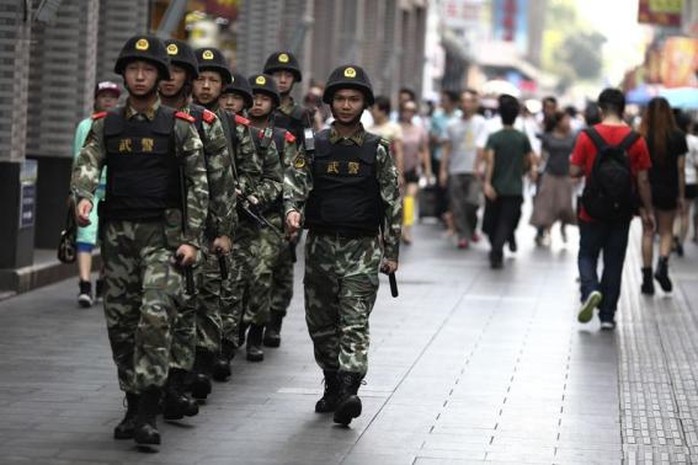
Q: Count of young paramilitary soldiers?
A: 7